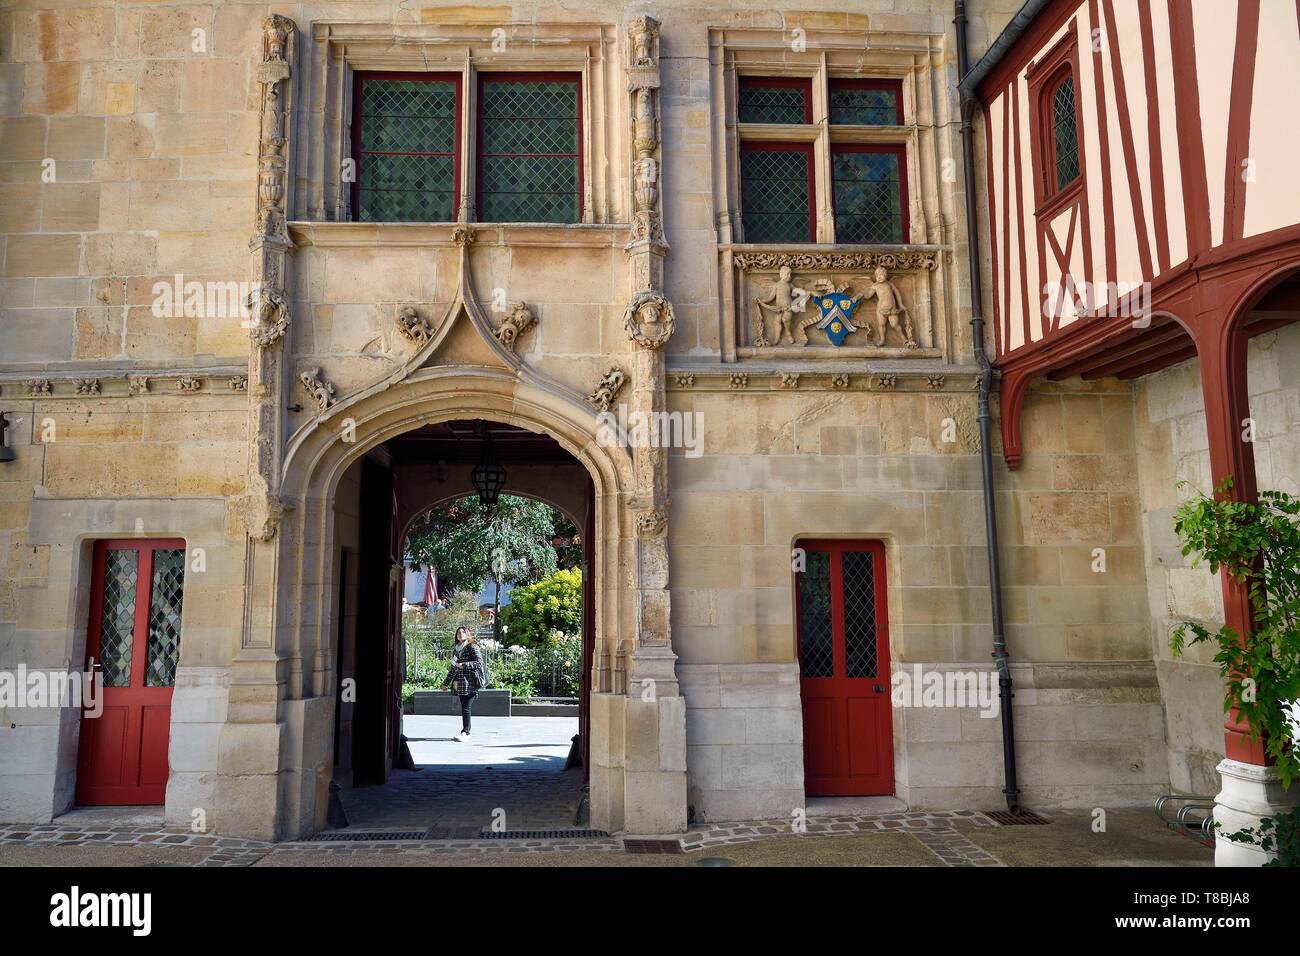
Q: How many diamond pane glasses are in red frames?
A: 11